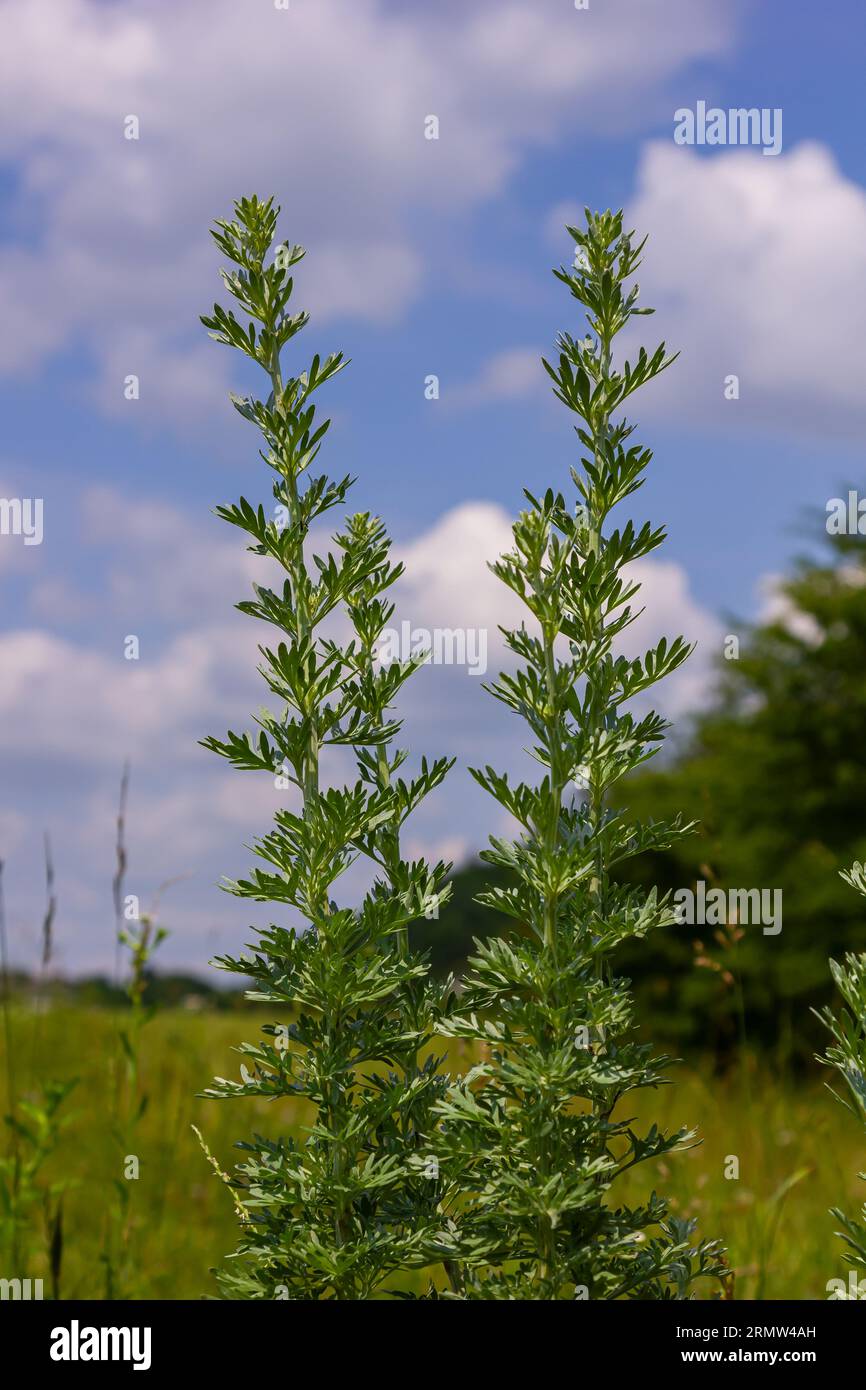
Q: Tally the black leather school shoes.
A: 0